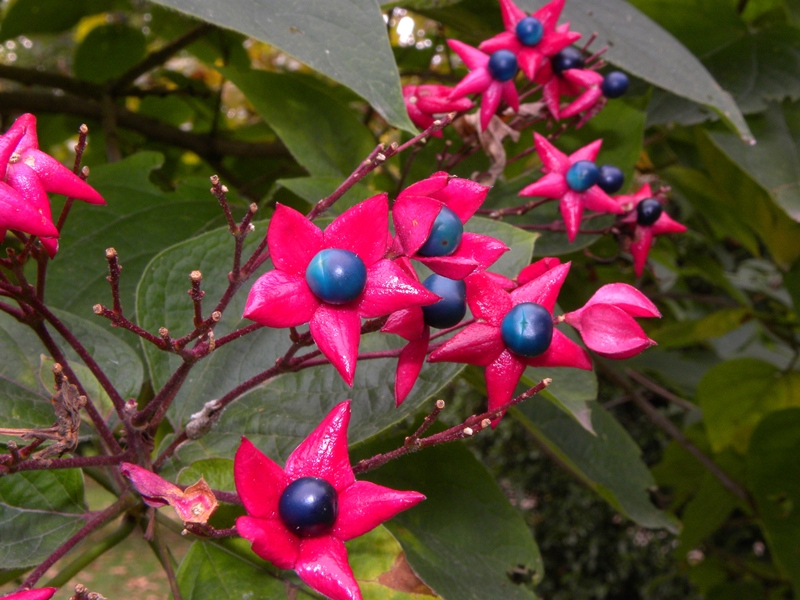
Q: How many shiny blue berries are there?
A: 12